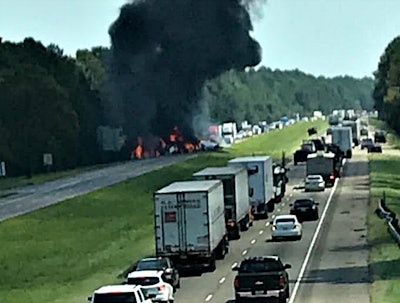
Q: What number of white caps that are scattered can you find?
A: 0